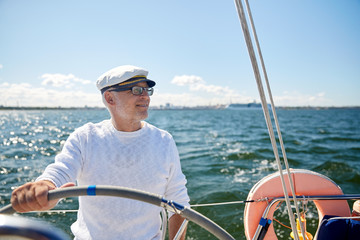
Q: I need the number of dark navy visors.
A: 1